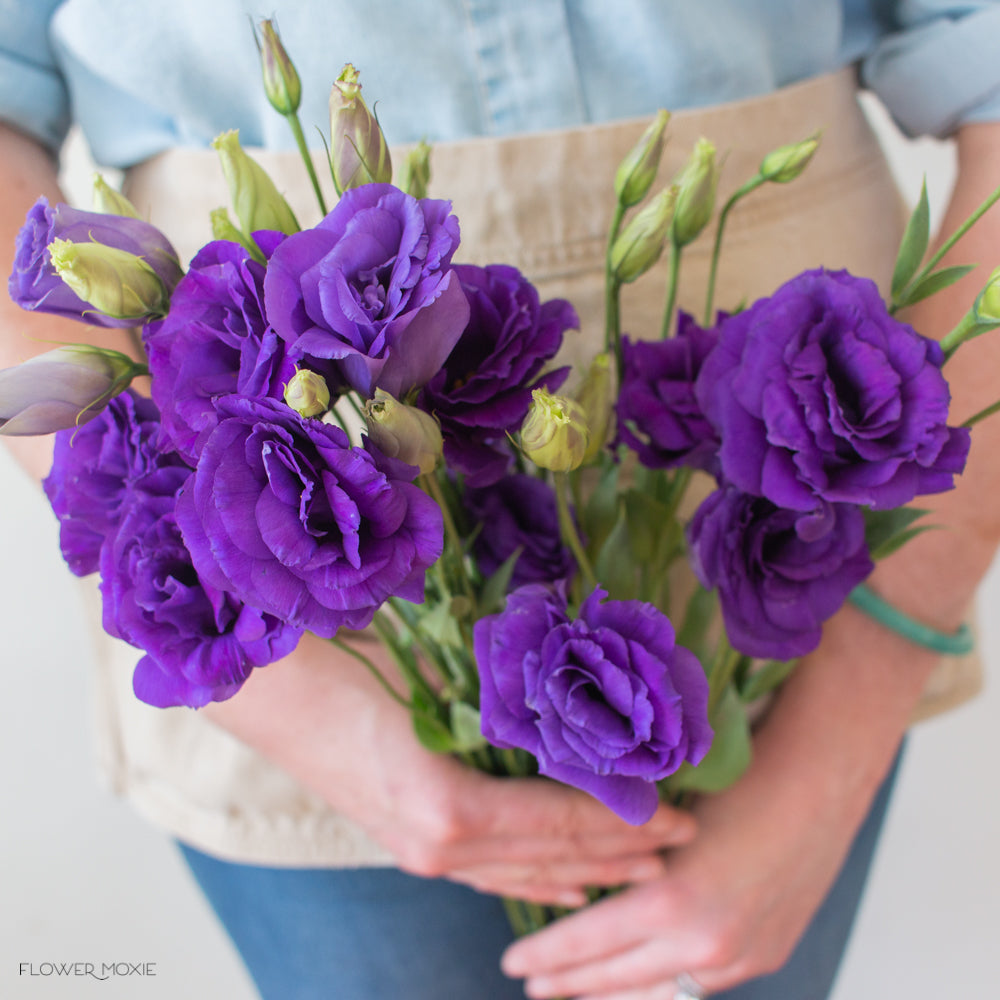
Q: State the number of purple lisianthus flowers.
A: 12